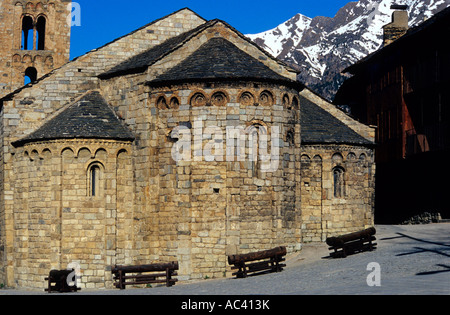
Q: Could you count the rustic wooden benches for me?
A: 4